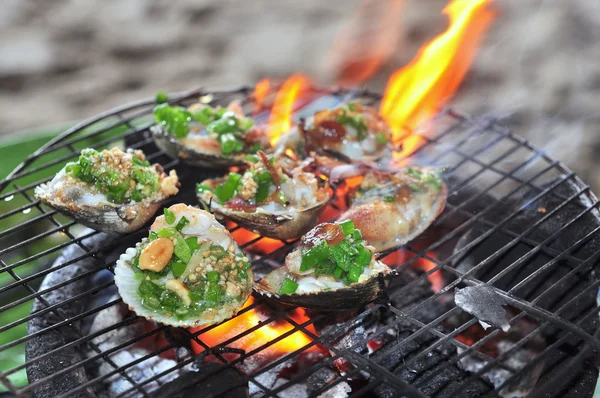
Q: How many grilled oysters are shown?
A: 7